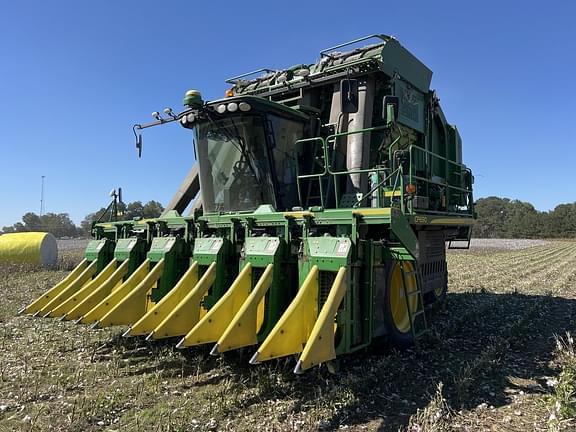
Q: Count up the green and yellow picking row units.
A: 6